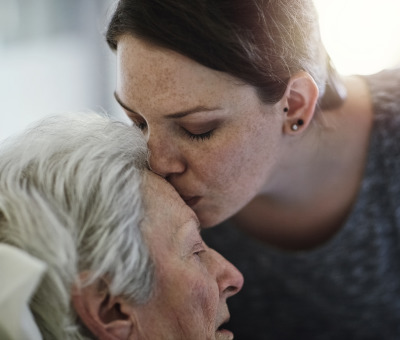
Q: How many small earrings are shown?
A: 3